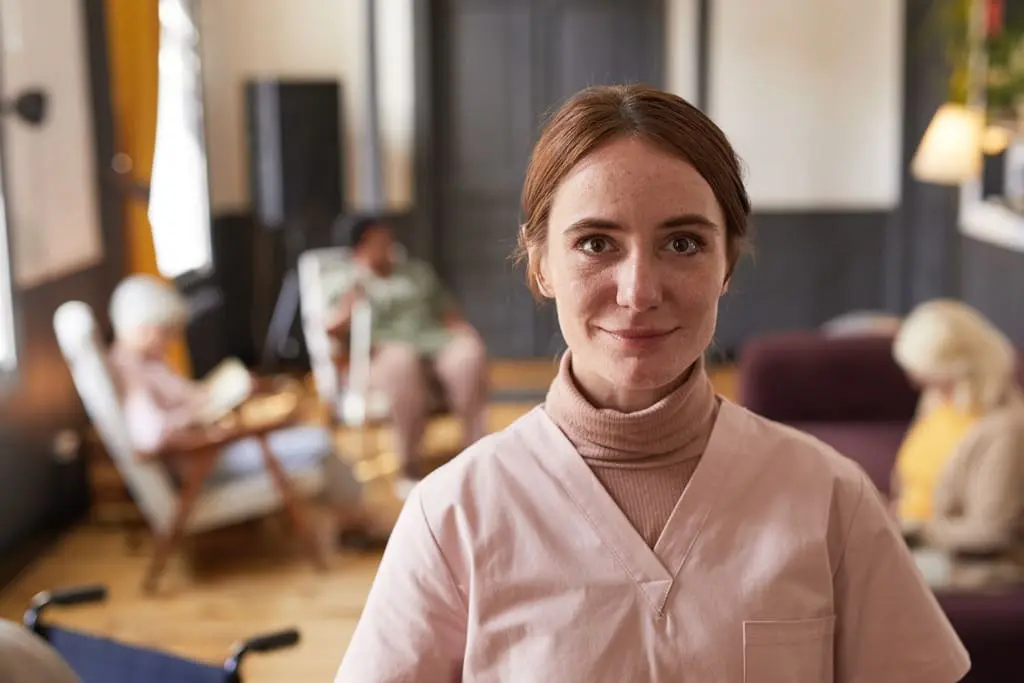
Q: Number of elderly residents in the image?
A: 3